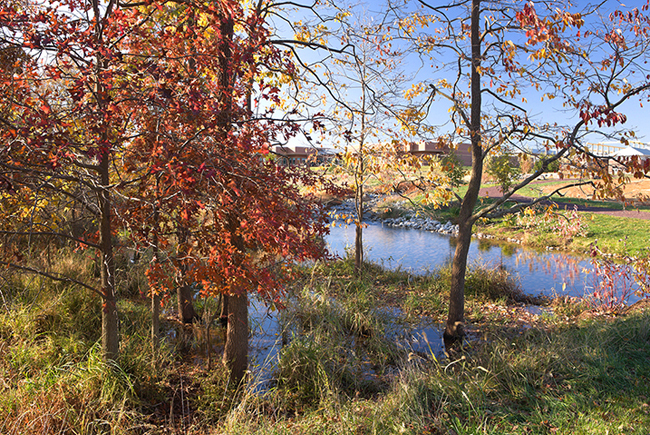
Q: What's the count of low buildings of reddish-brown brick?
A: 2